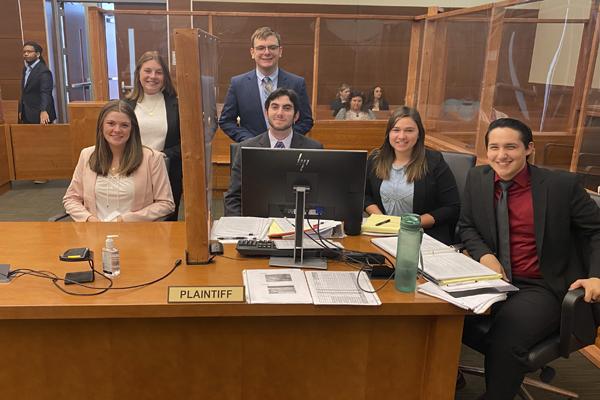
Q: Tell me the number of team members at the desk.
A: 6